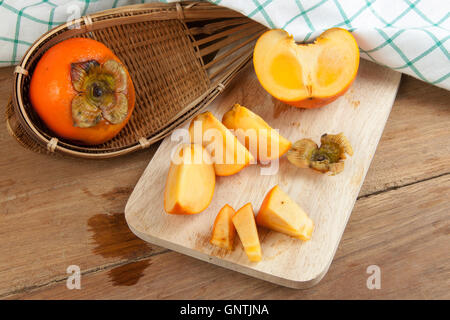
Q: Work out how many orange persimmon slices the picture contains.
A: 6